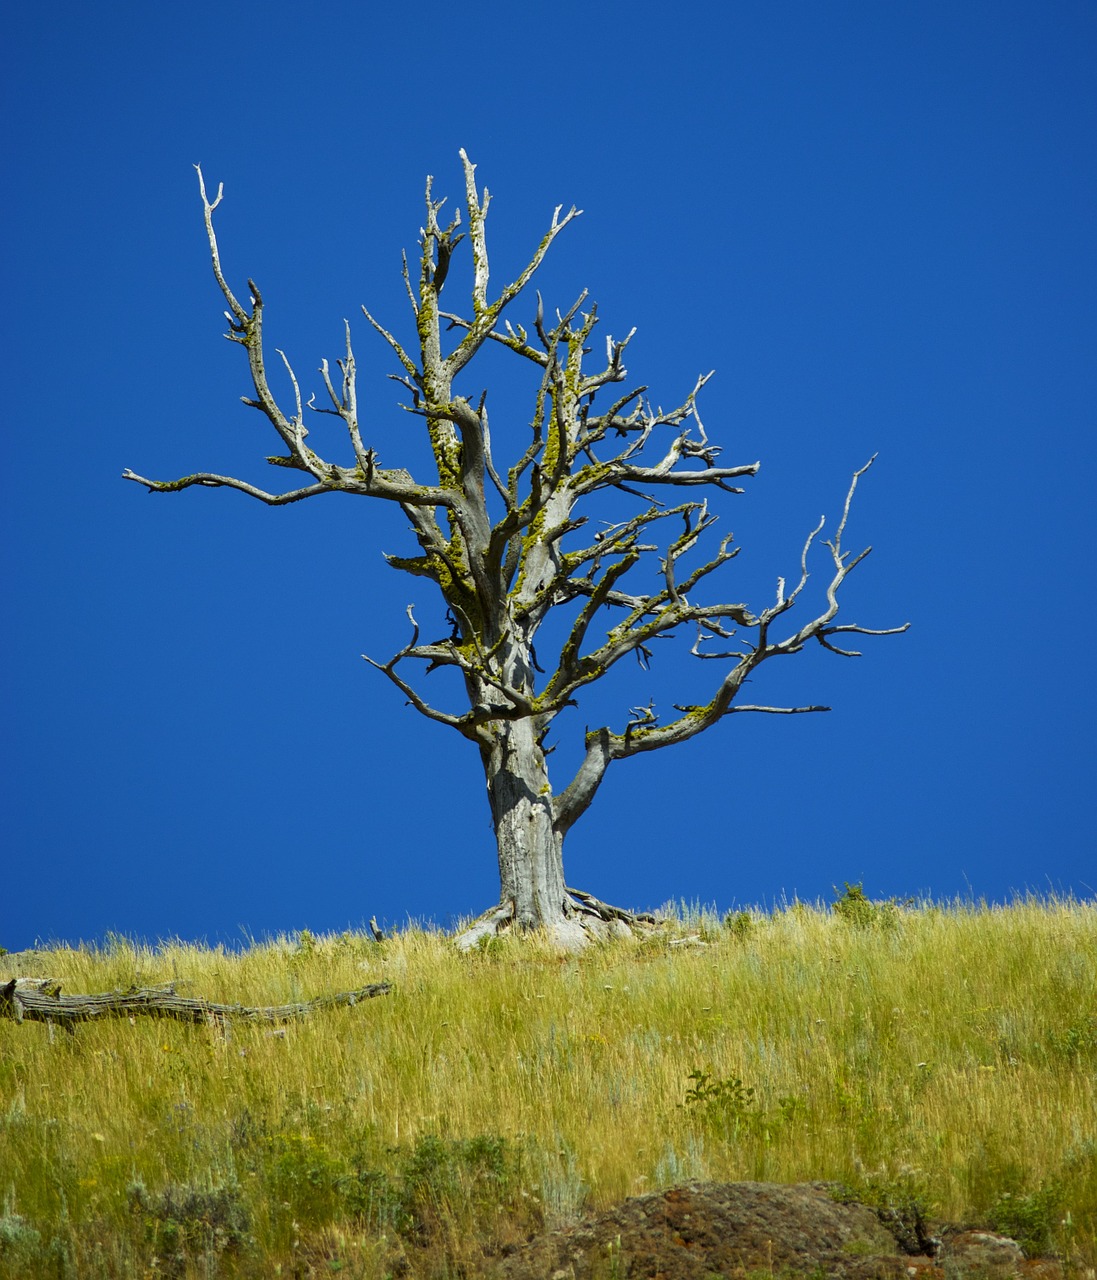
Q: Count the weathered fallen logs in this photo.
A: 1